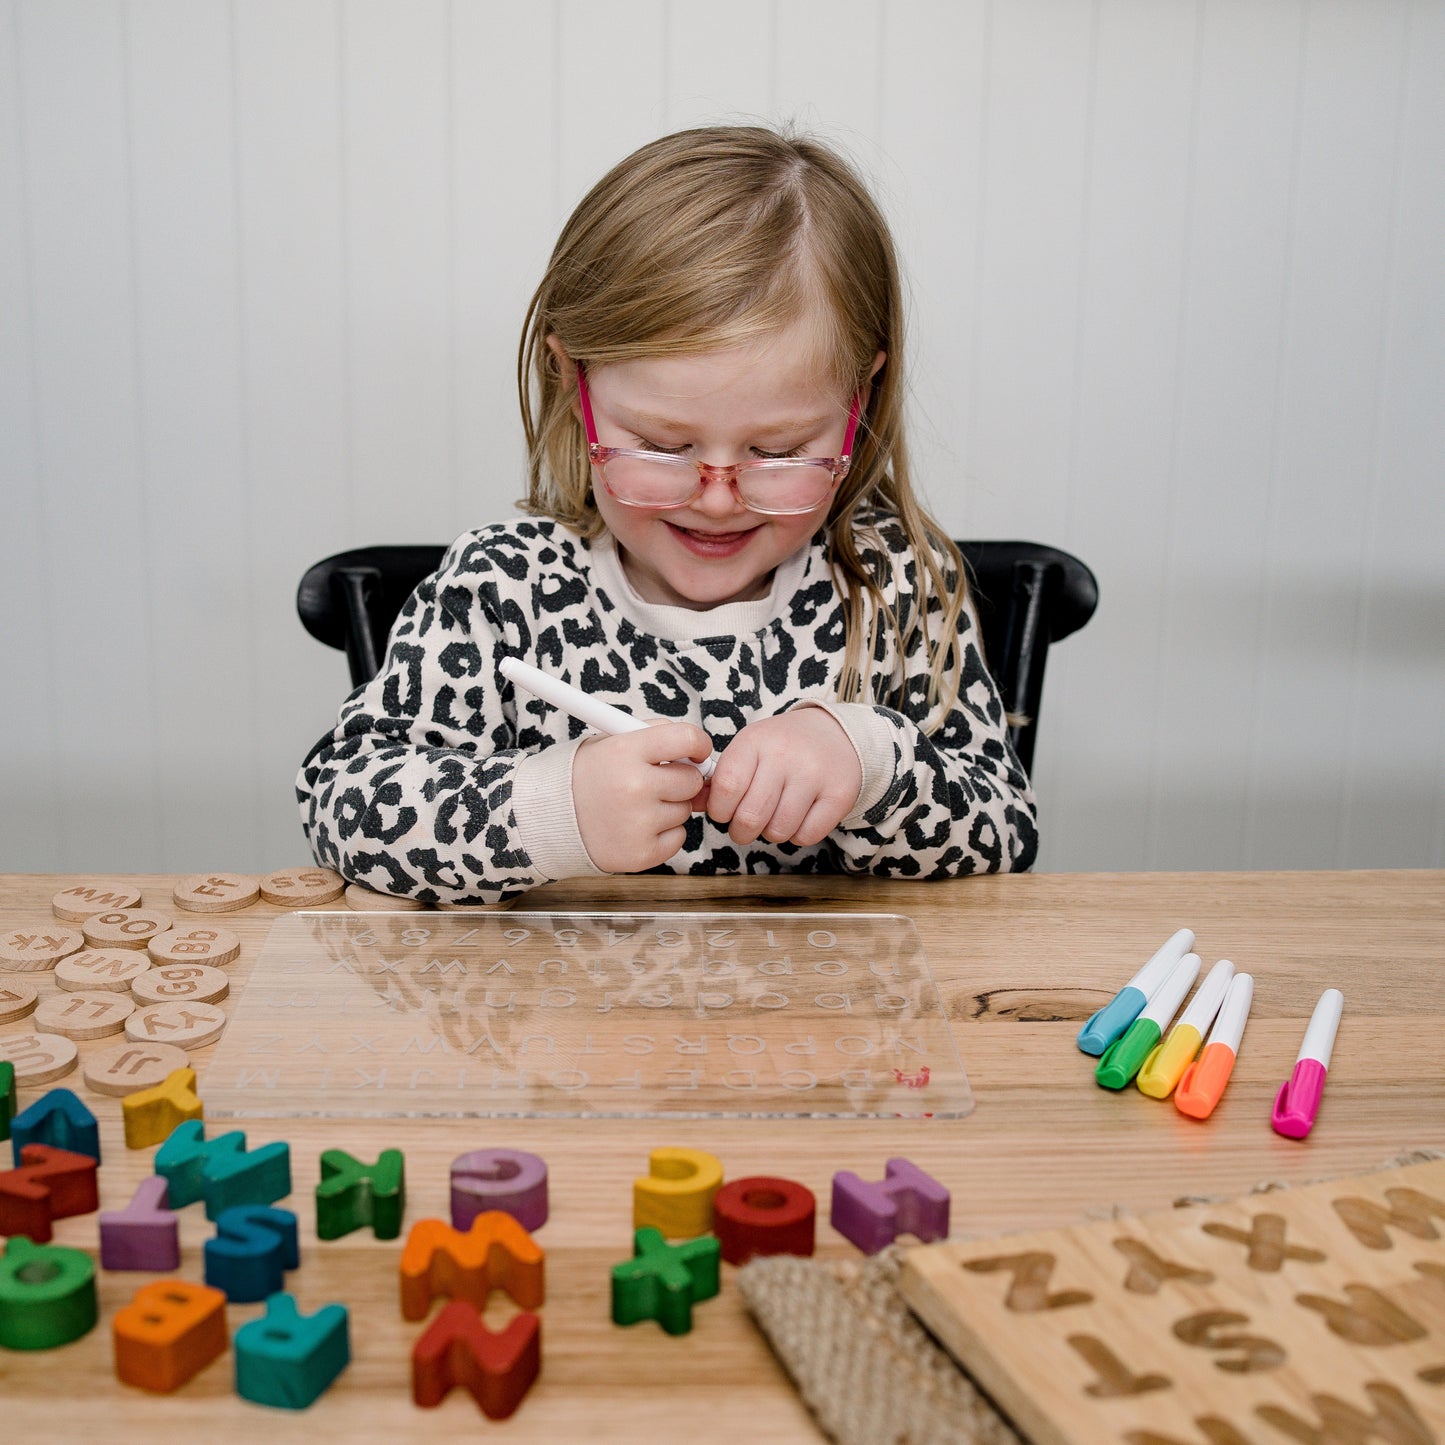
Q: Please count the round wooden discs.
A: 15